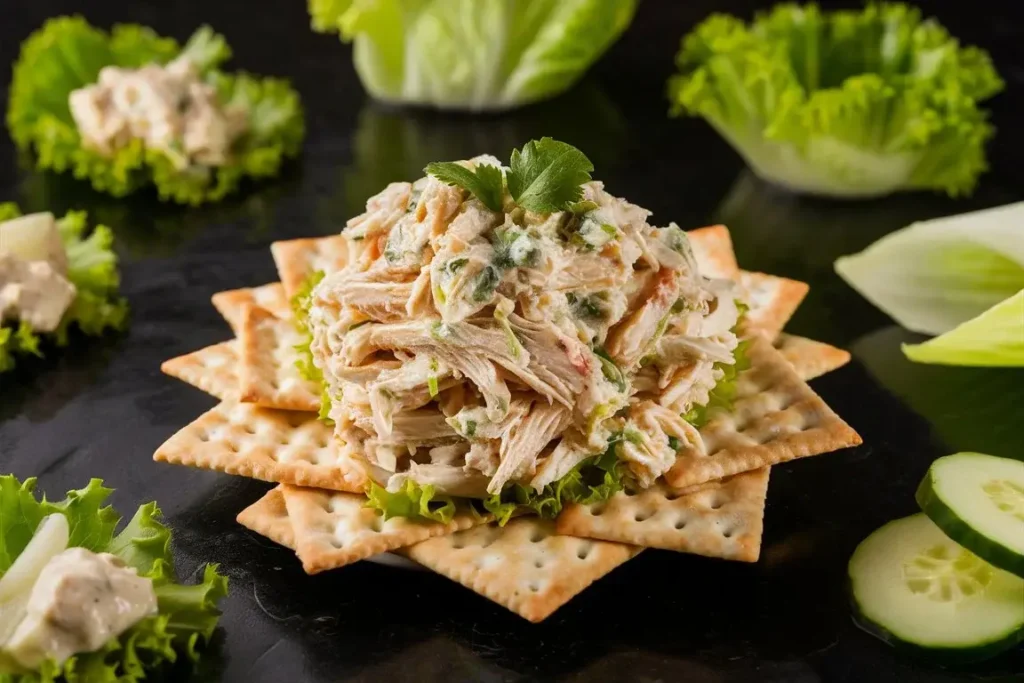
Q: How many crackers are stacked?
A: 13